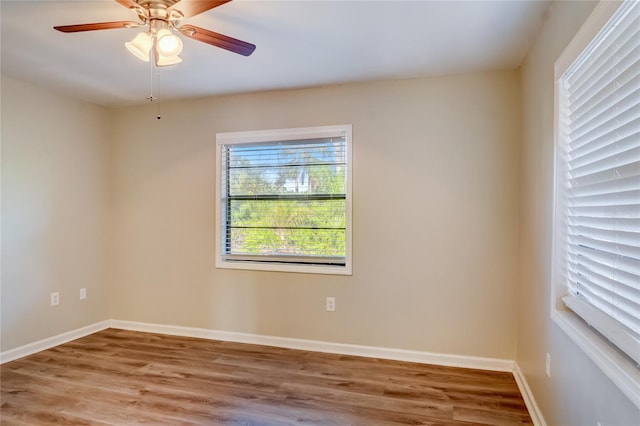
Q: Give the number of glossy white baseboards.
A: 3